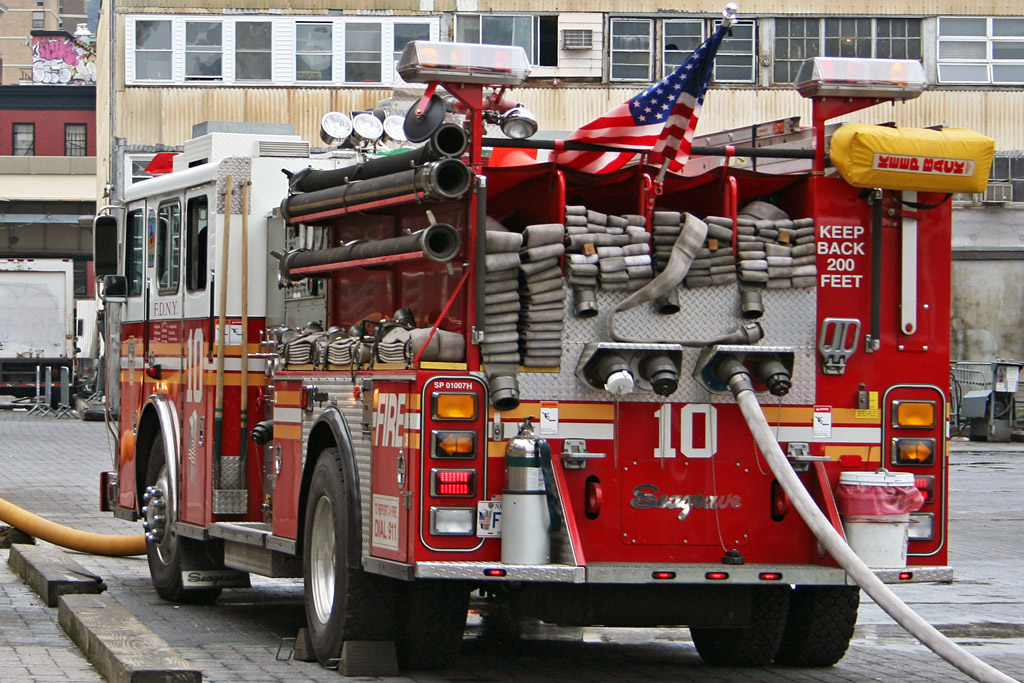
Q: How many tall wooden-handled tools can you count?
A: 2